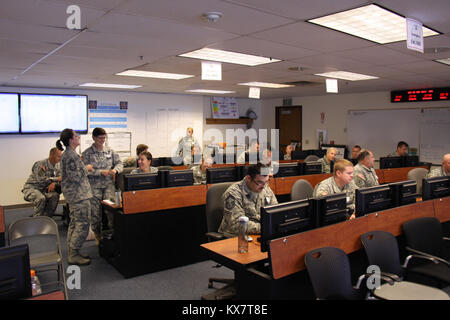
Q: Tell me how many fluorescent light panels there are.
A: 8